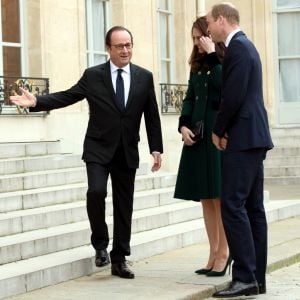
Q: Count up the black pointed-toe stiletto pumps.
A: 2